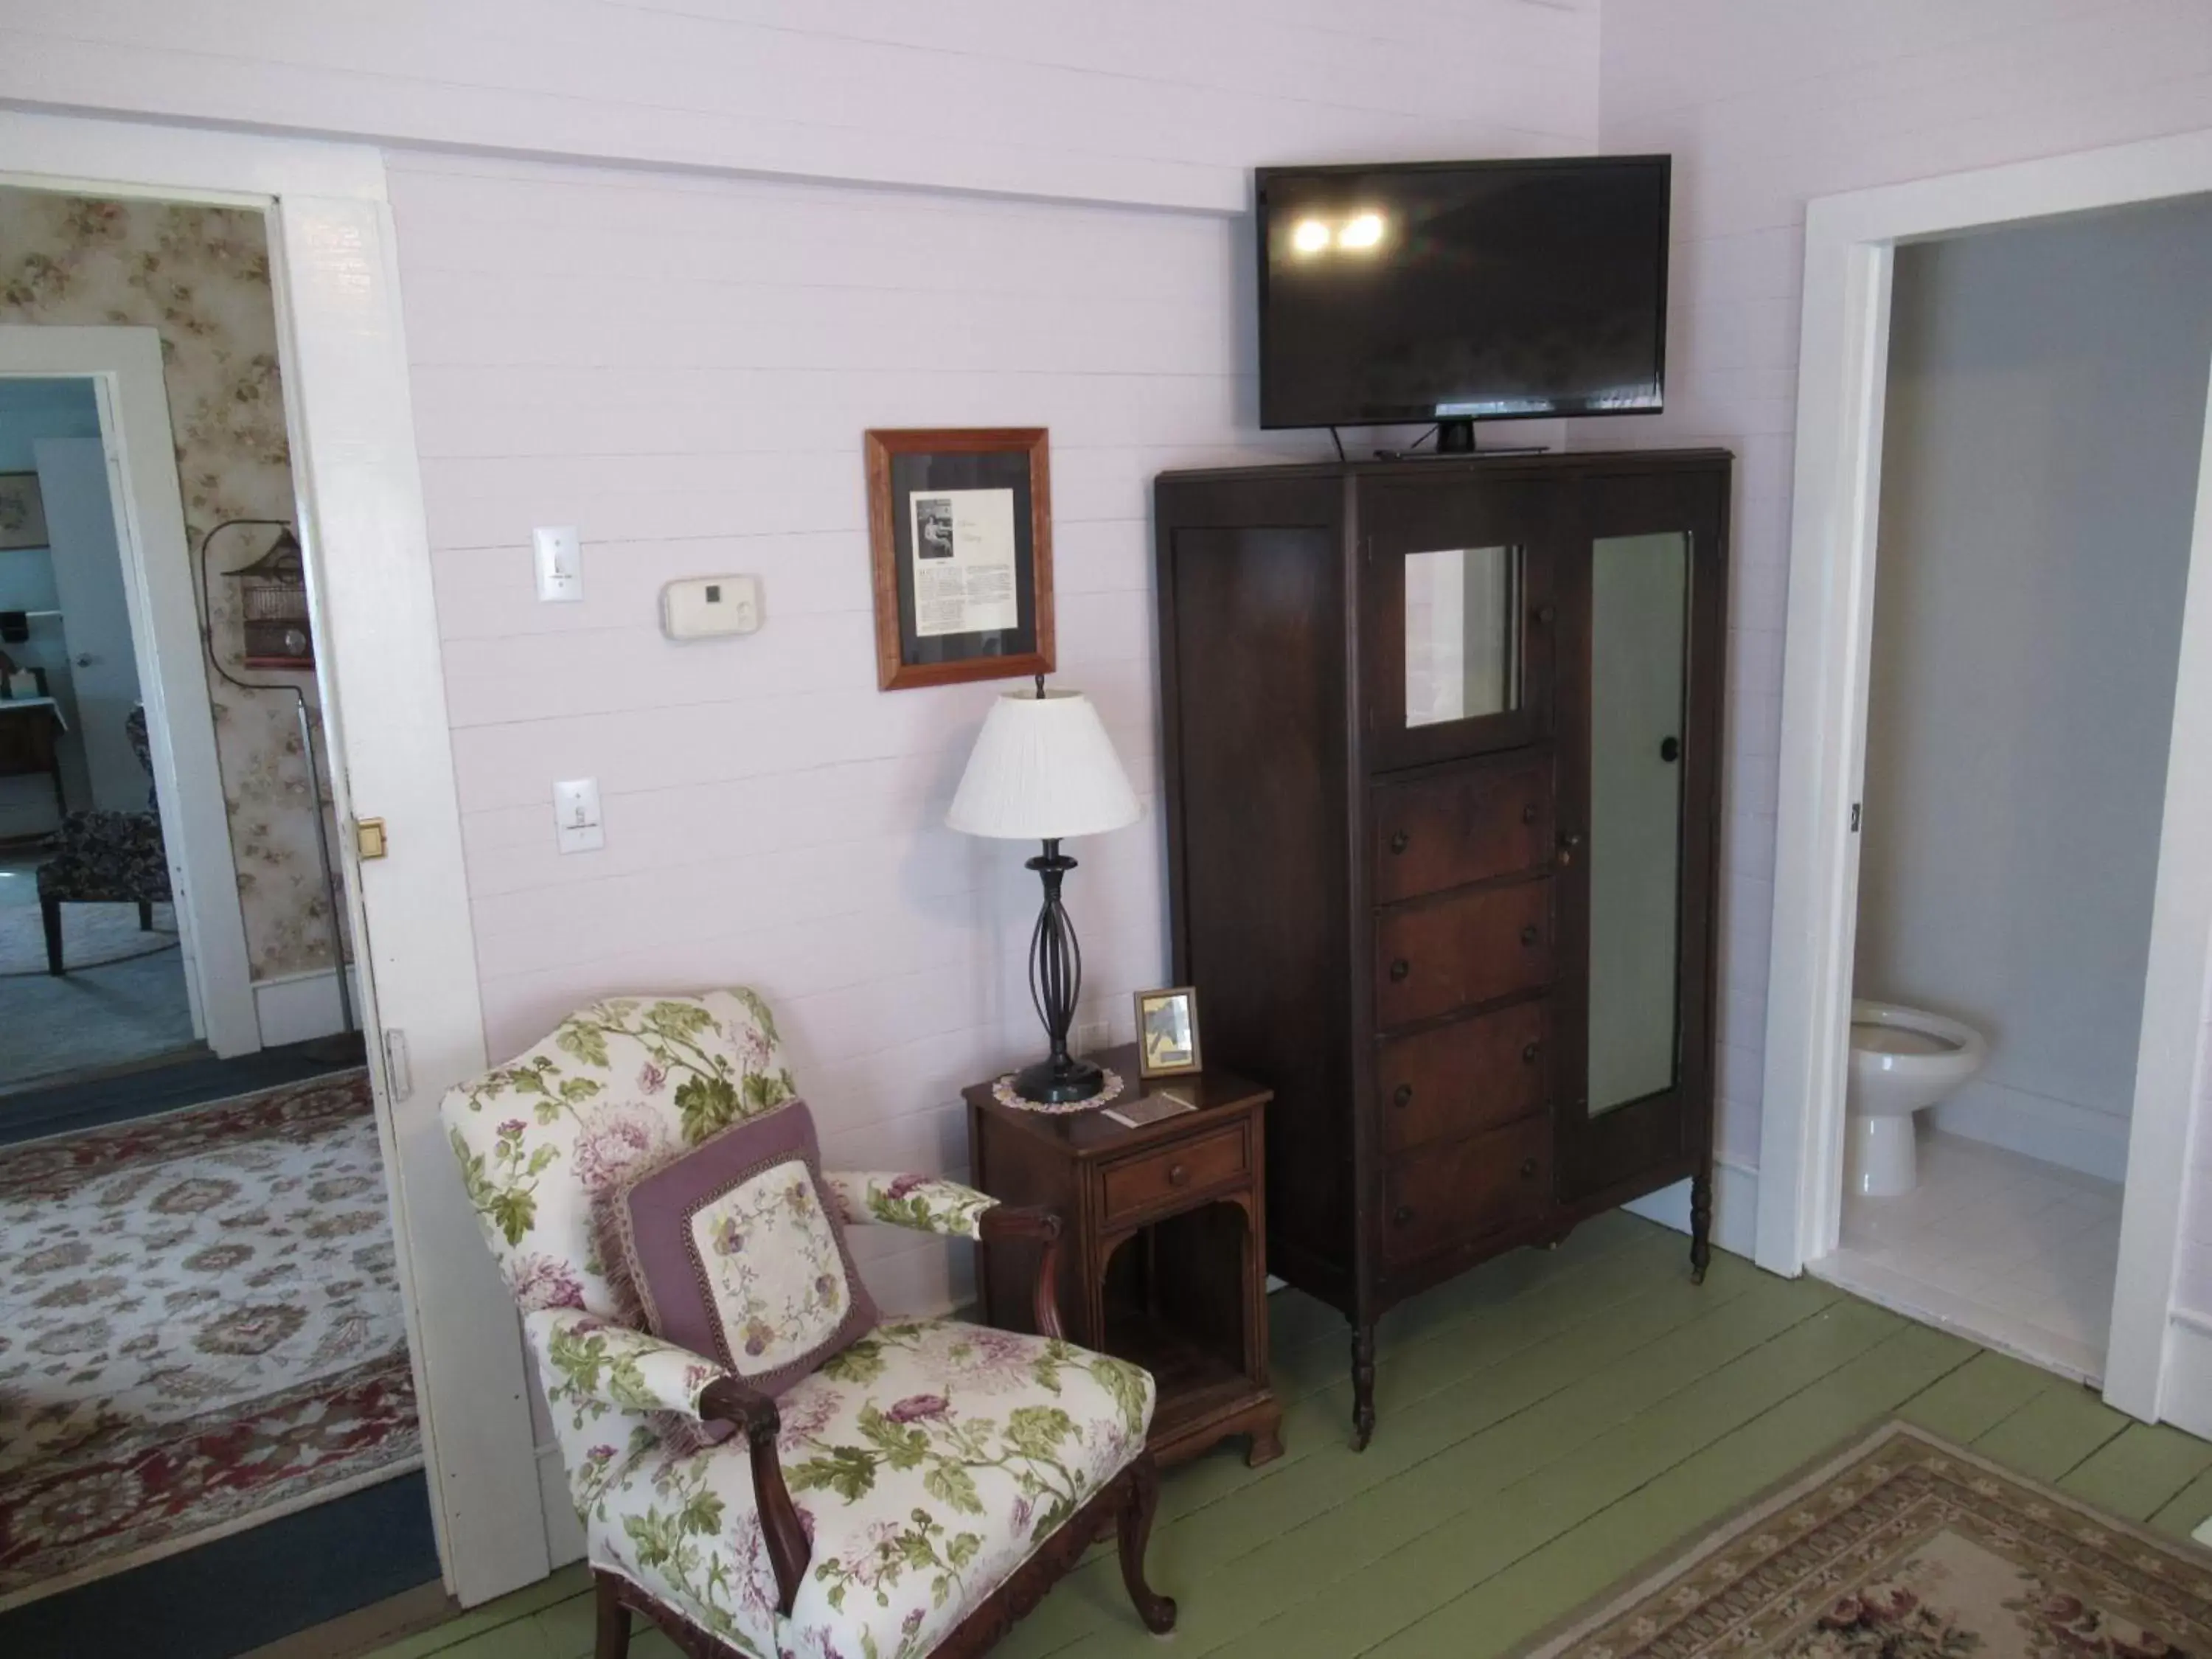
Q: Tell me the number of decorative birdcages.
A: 1